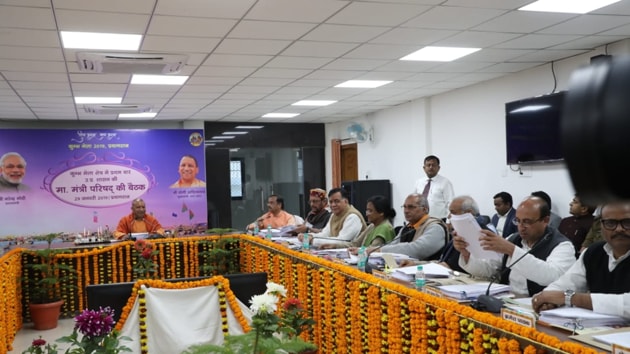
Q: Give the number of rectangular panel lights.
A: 9